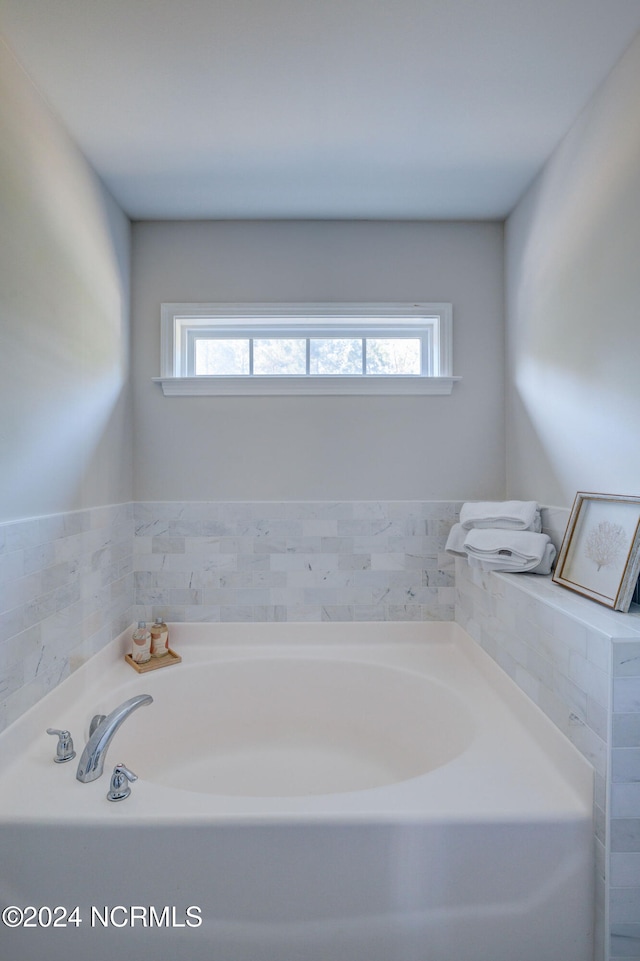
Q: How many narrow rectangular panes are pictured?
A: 4